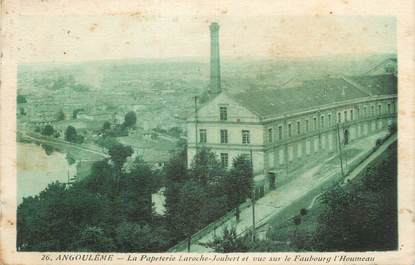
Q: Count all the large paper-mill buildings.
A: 1